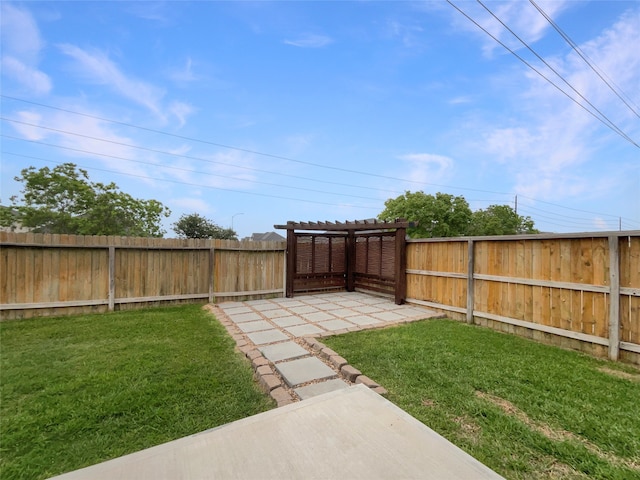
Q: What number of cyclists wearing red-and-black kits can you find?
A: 0